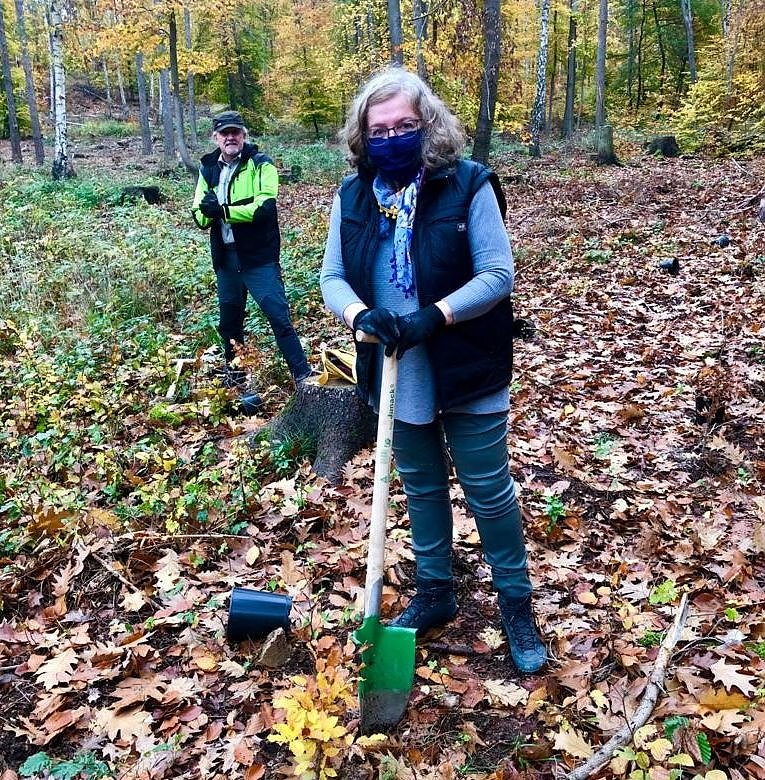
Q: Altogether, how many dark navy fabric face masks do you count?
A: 1